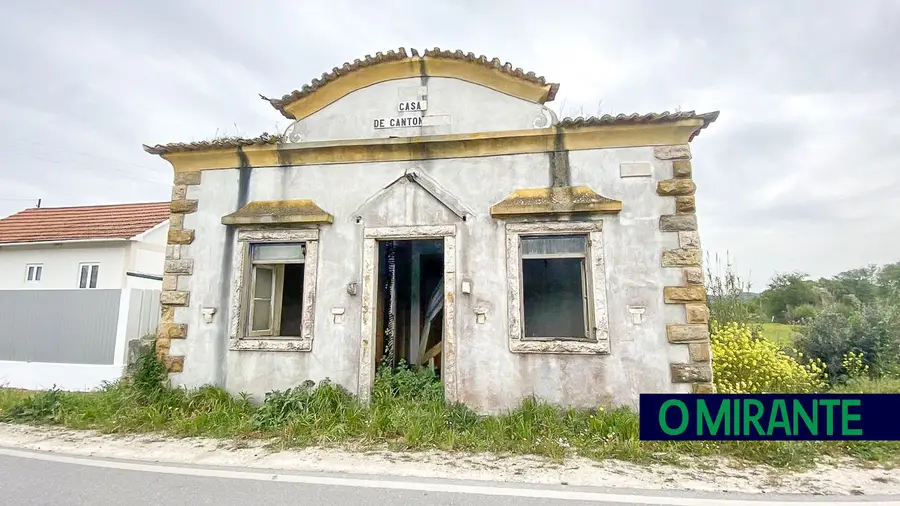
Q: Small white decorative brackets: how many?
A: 4